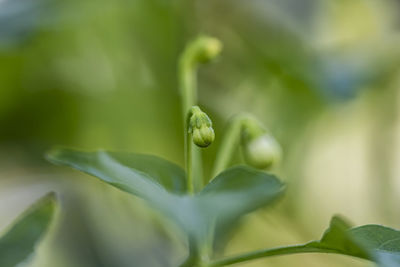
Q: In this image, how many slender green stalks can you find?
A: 3